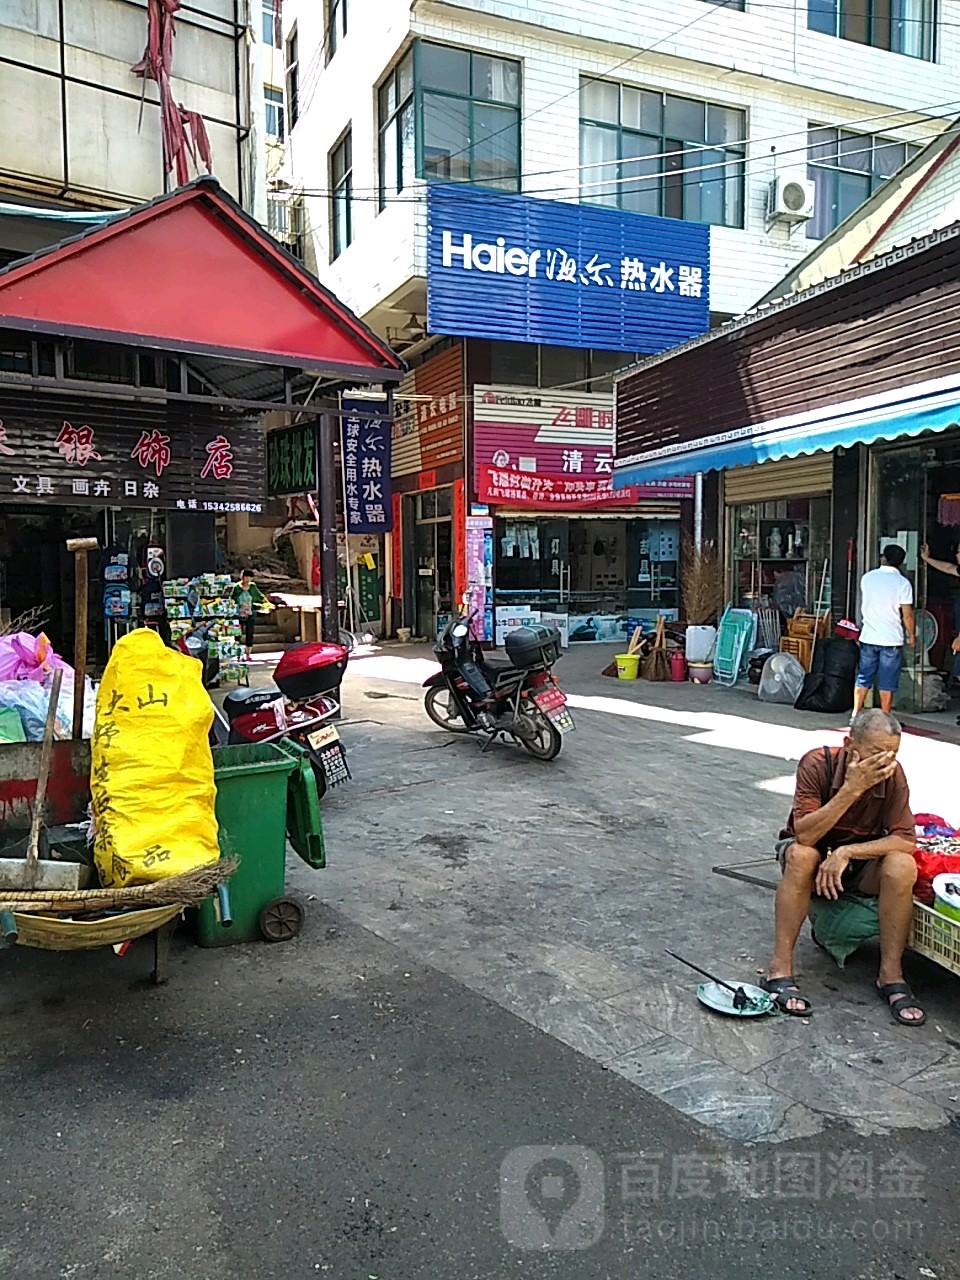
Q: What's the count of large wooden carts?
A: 1